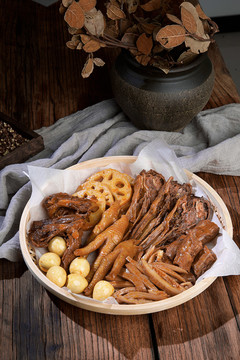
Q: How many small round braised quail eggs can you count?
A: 6